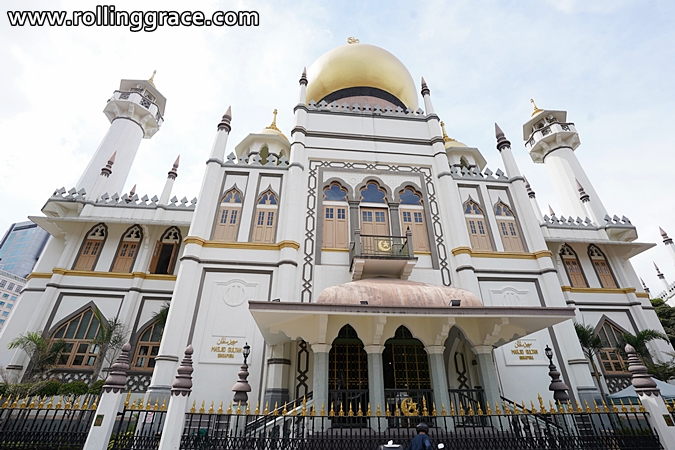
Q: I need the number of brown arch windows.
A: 15